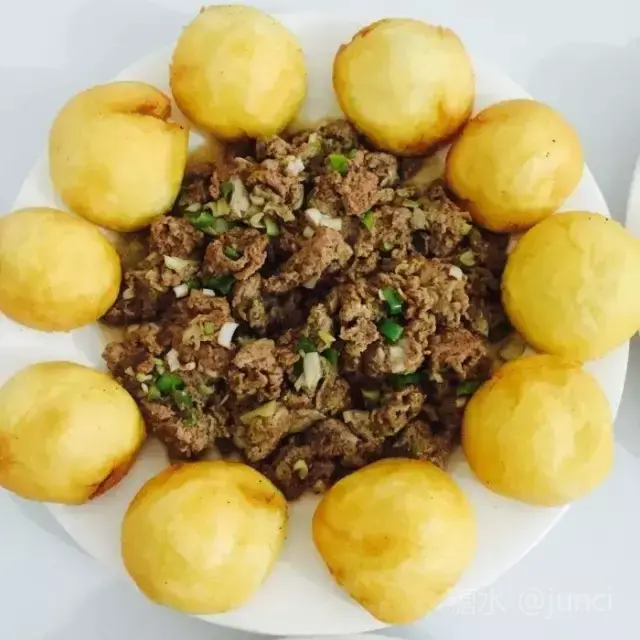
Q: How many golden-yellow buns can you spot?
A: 10